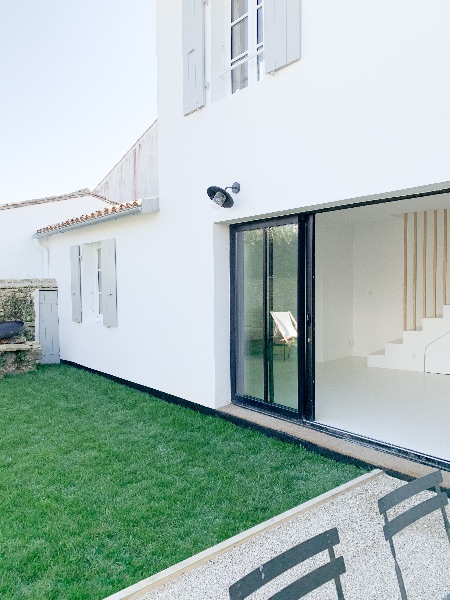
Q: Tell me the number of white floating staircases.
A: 1